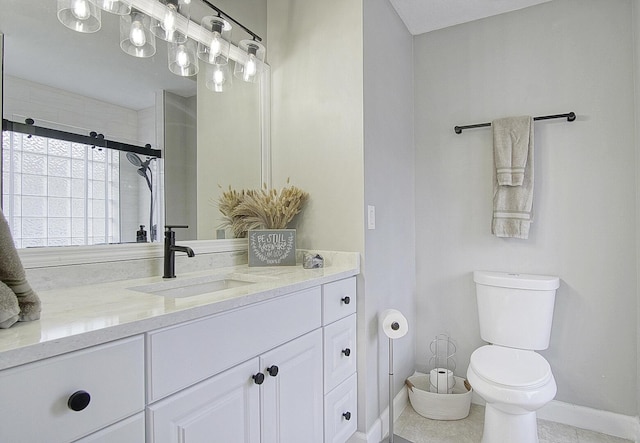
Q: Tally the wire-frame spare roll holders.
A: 1